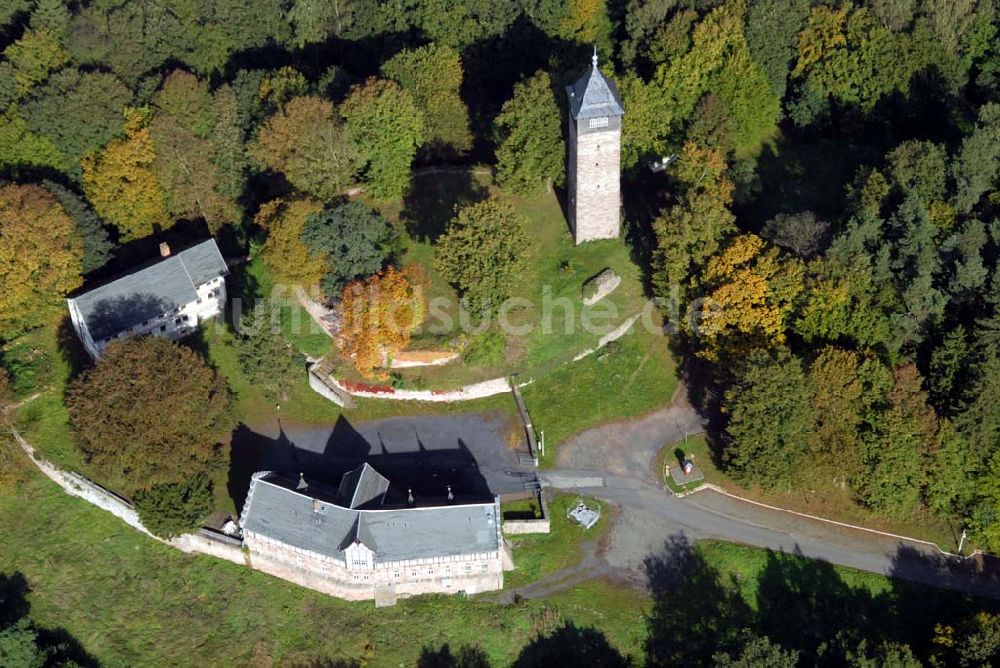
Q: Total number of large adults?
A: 0